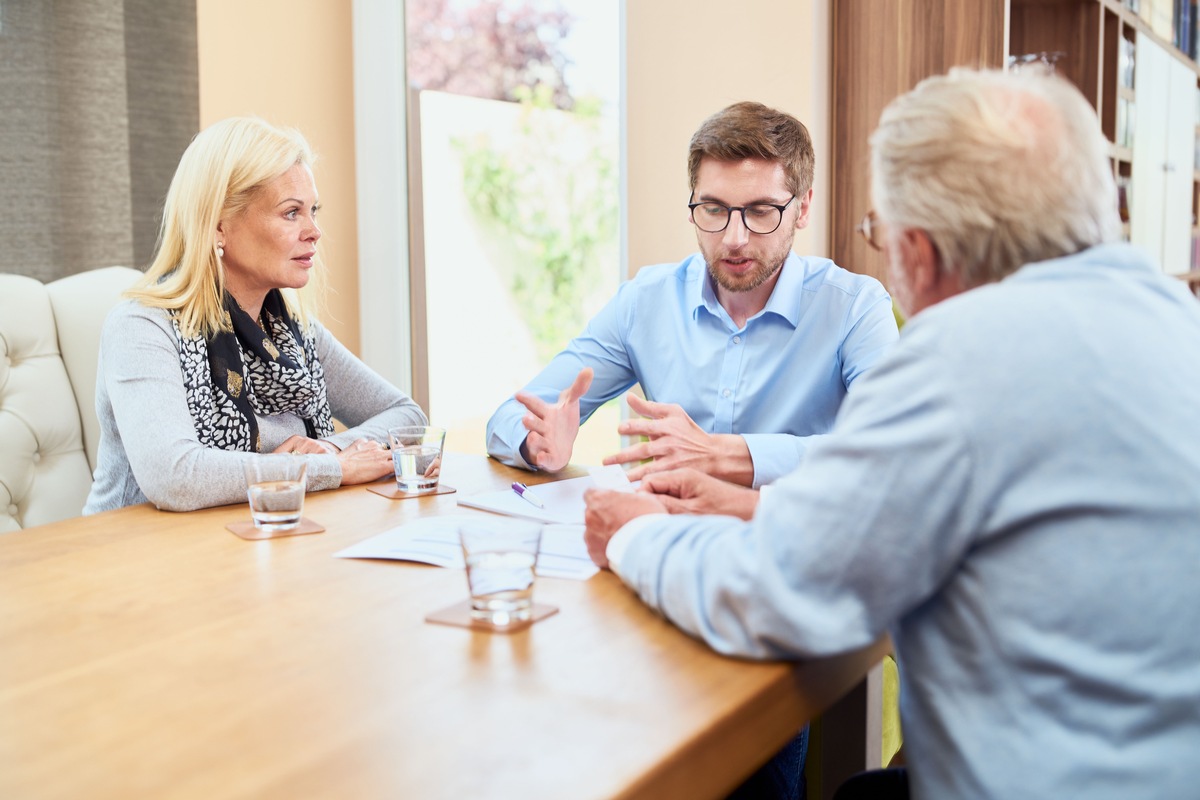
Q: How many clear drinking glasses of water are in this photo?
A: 3